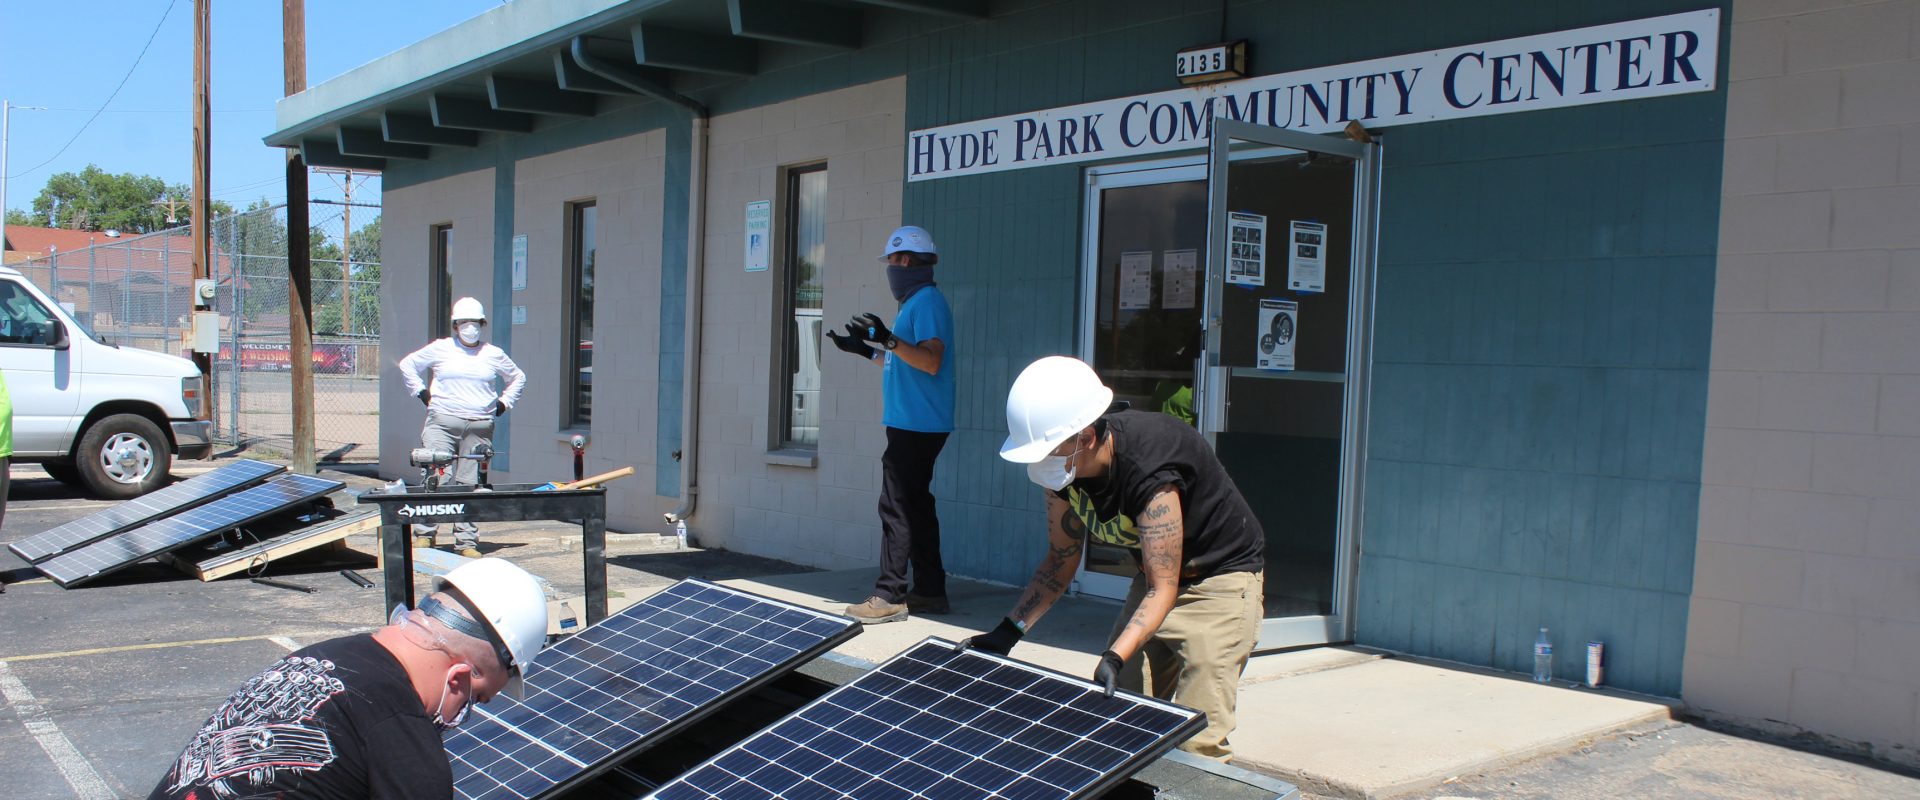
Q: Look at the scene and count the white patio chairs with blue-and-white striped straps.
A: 0